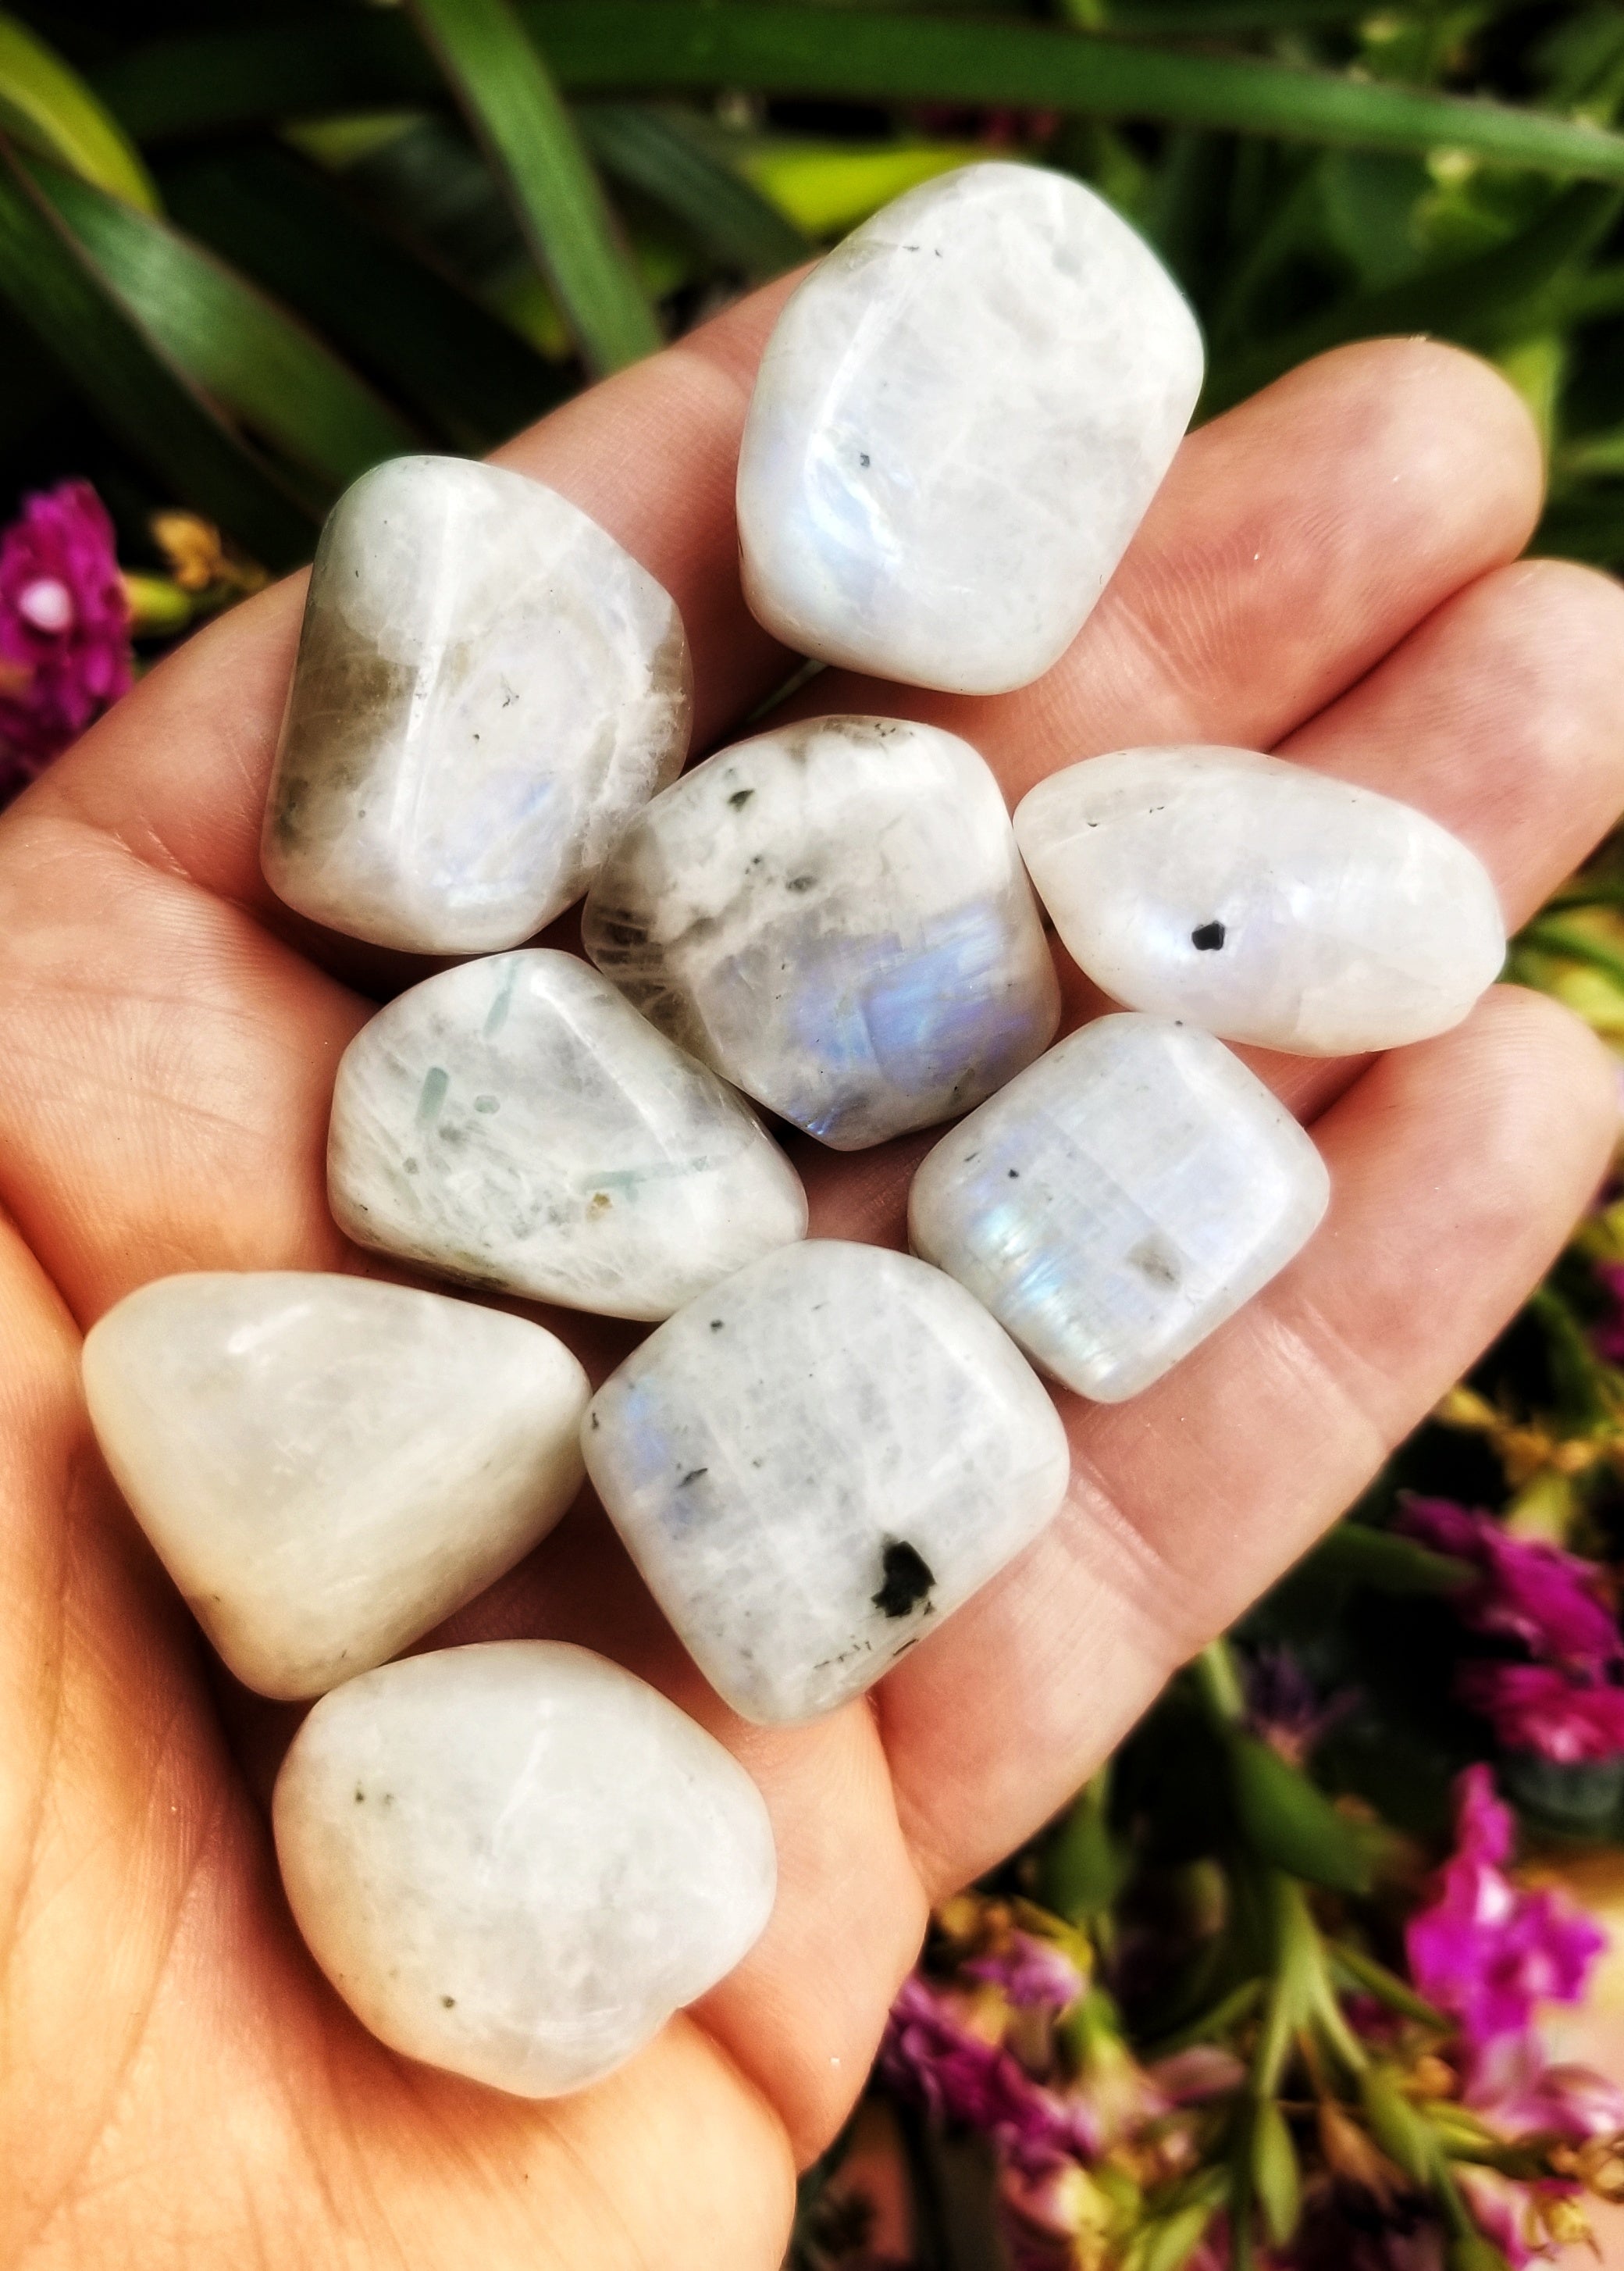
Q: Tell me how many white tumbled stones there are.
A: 9